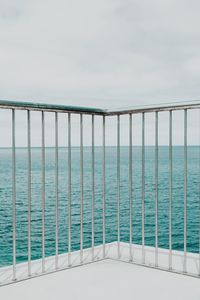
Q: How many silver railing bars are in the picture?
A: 14